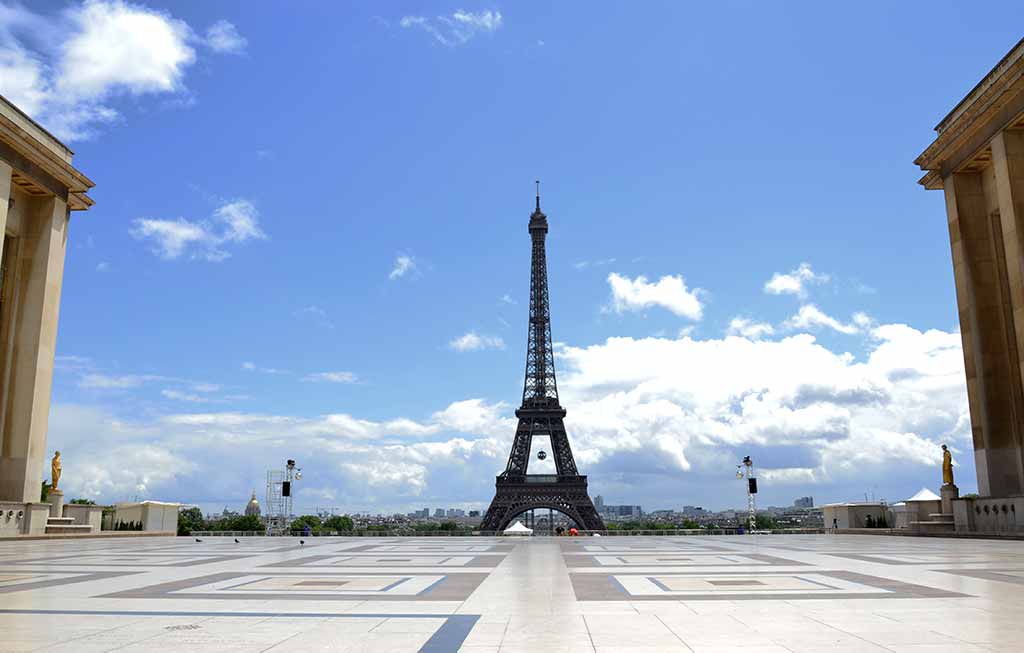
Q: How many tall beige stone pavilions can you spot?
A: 2